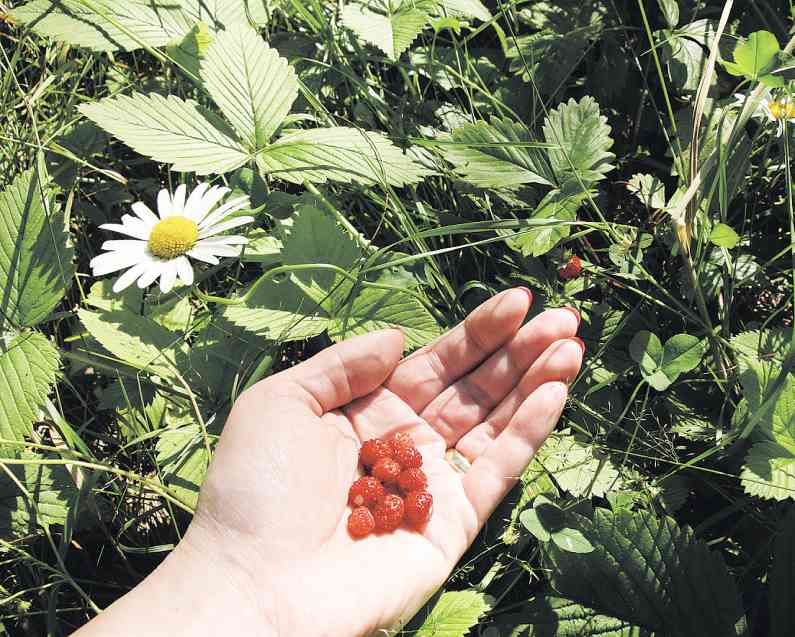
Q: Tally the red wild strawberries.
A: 10